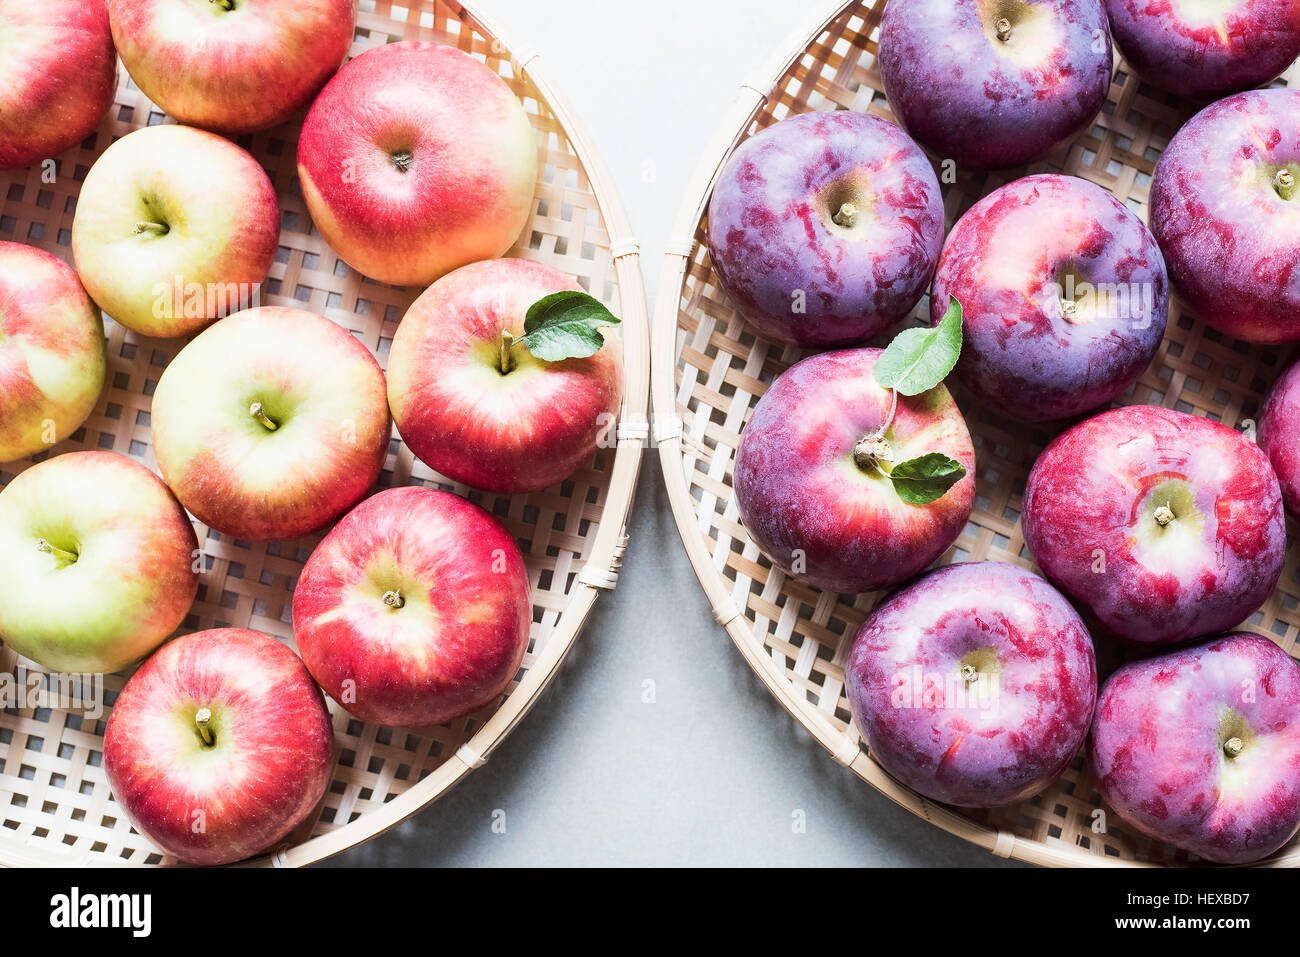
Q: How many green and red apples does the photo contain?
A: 10